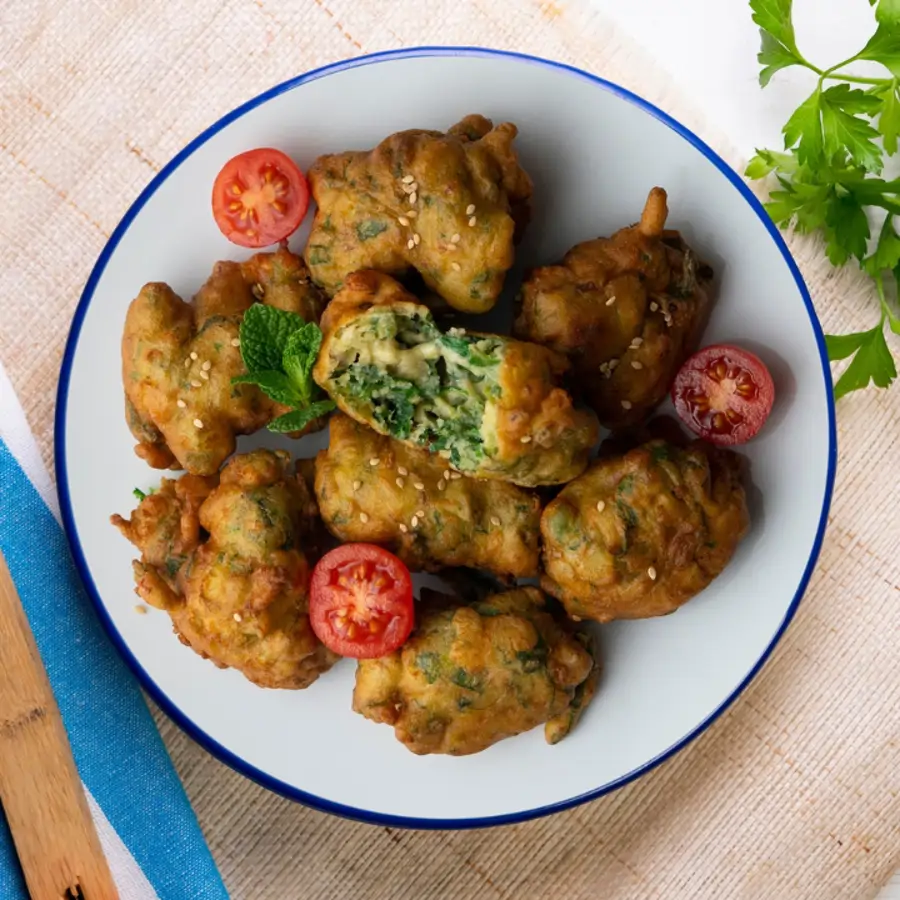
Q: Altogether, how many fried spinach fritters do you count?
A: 8